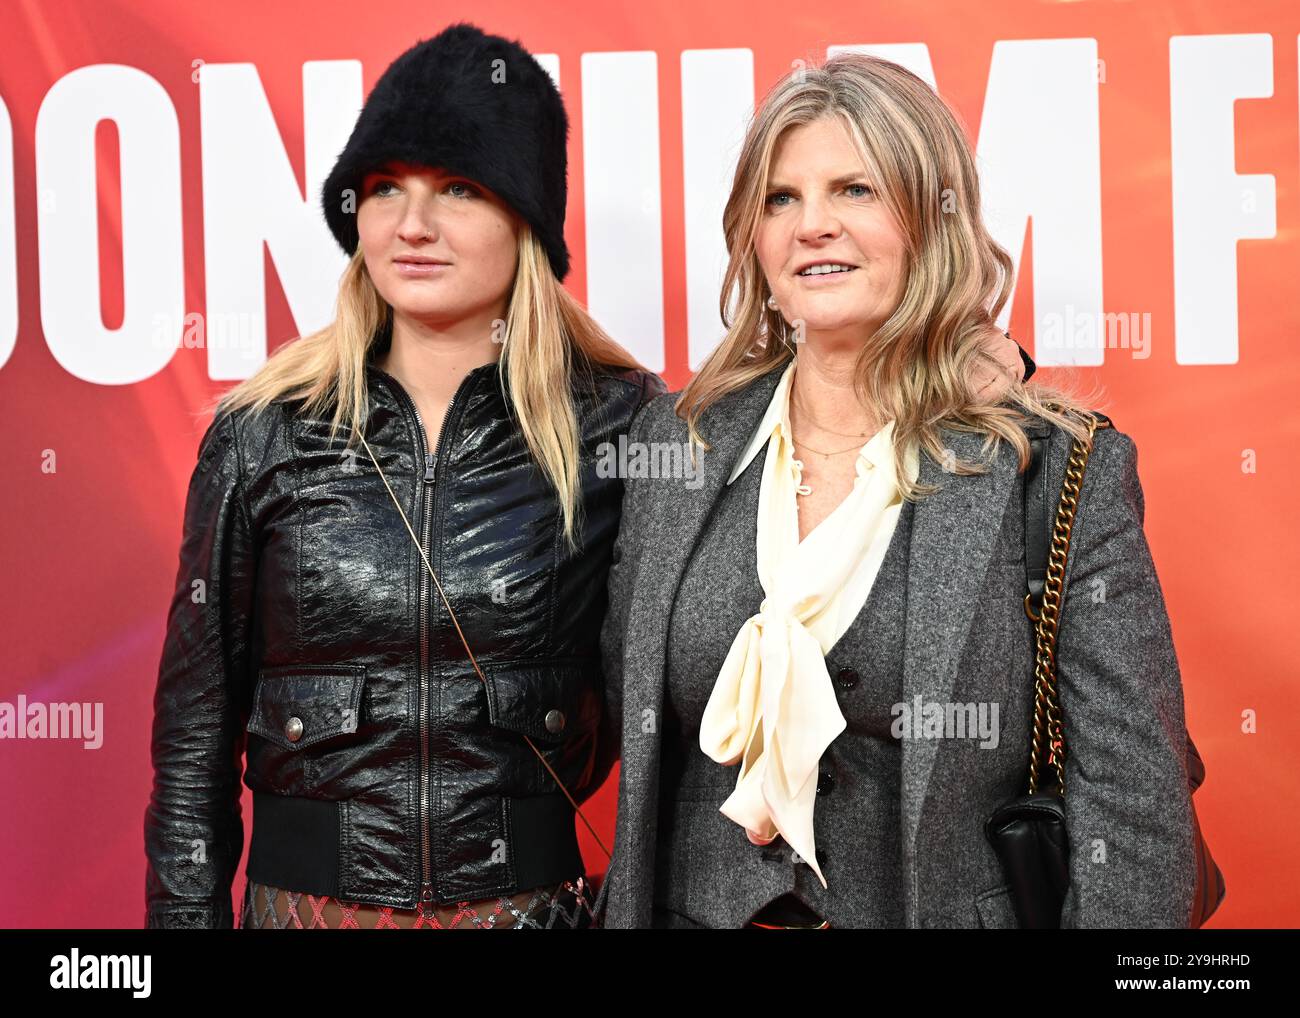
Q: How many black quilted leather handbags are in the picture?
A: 1